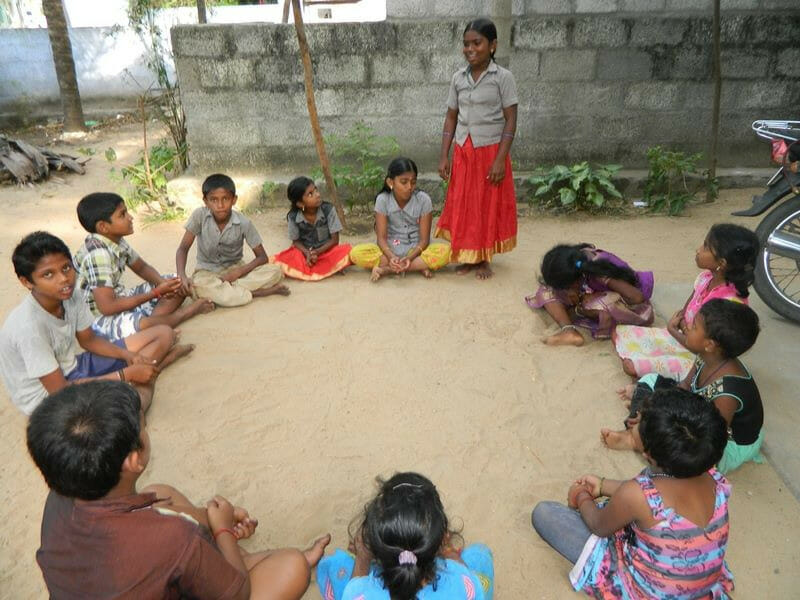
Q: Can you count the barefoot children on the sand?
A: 12